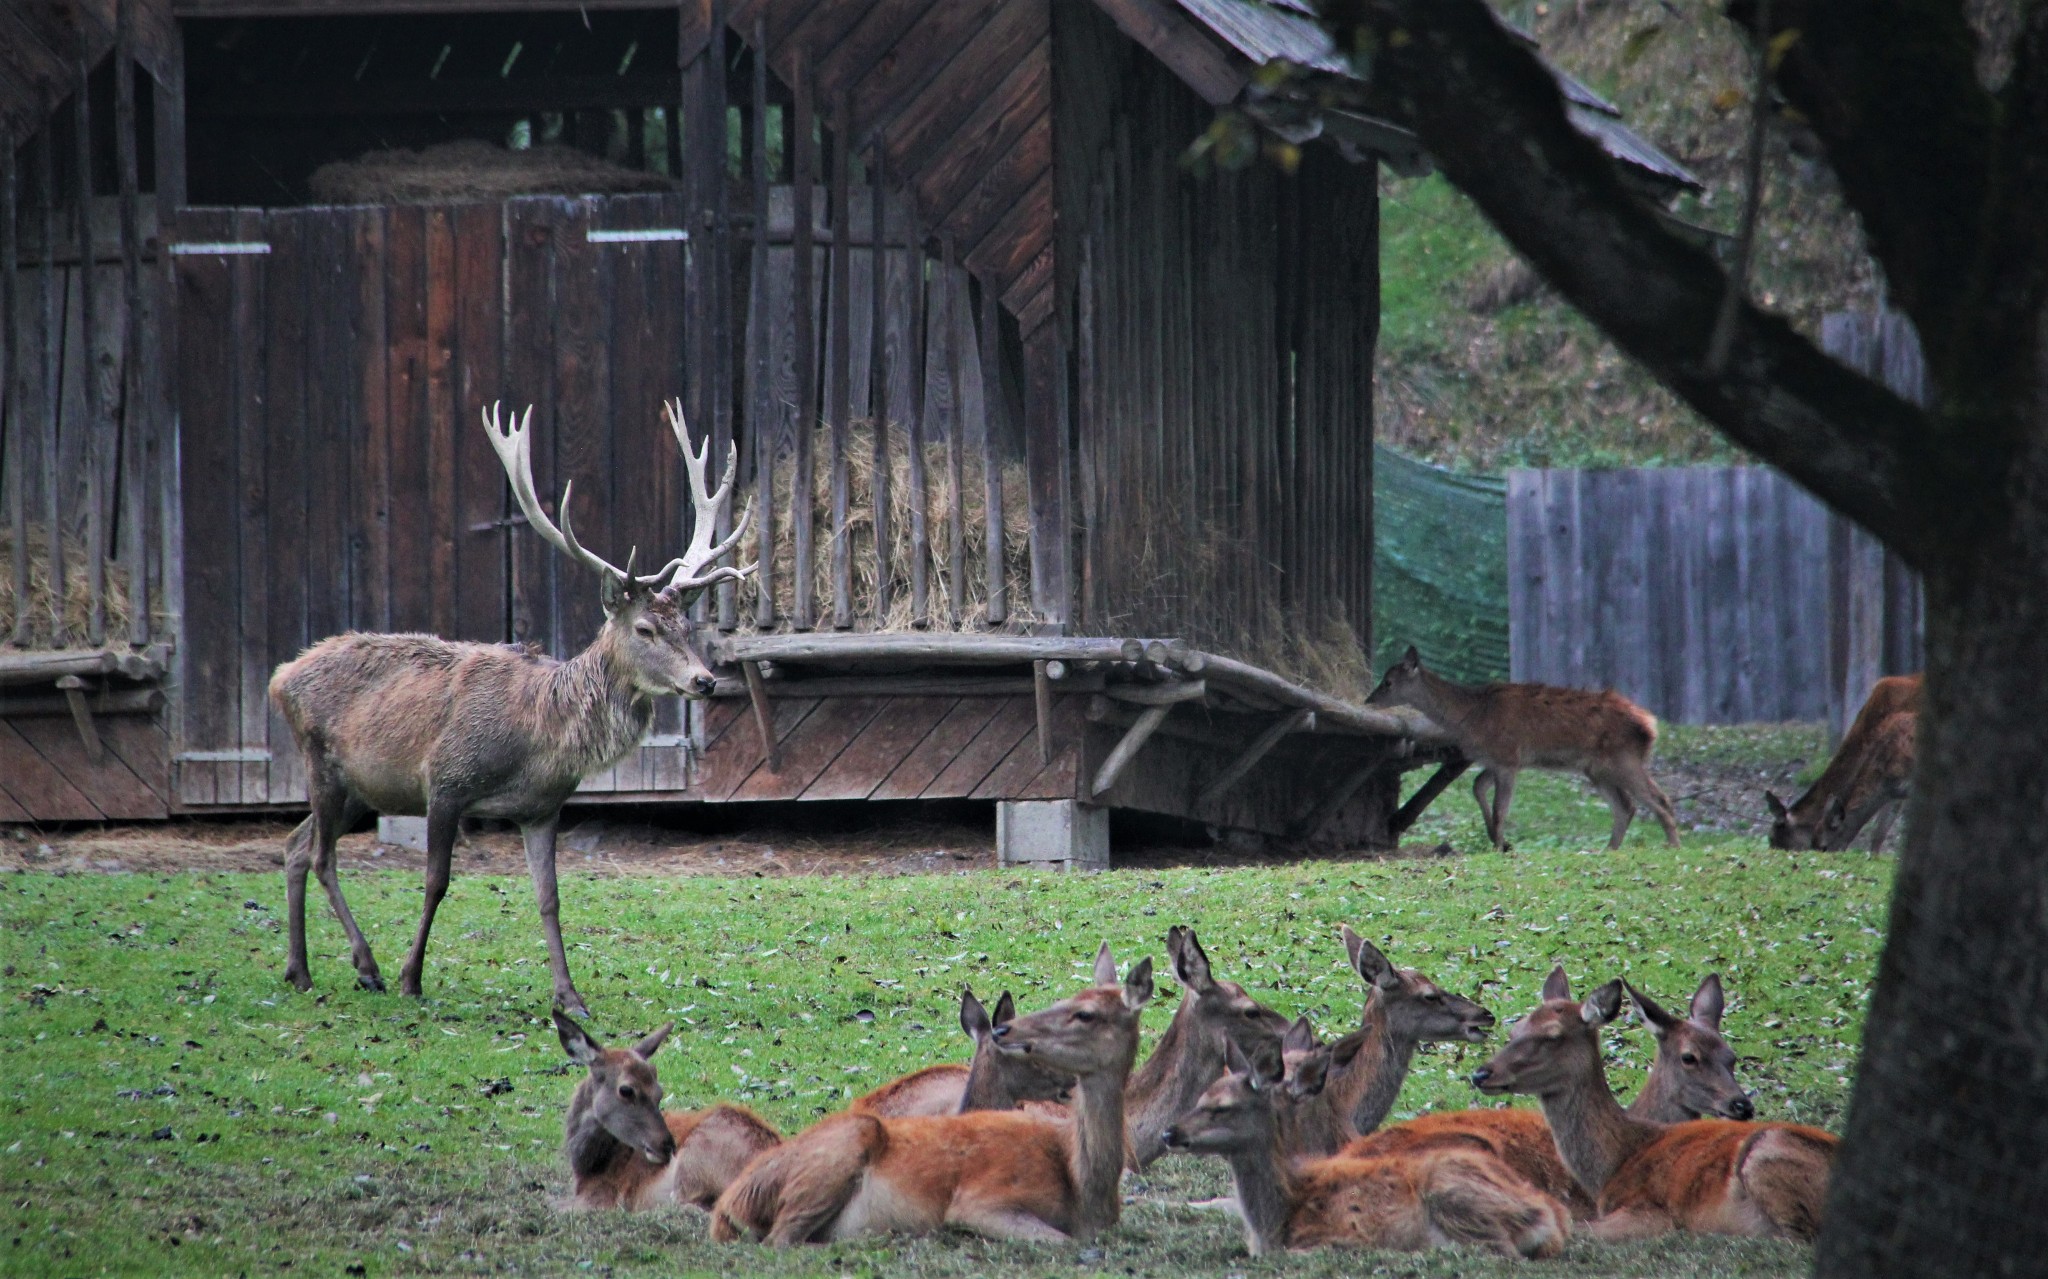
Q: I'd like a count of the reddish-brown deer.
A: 12